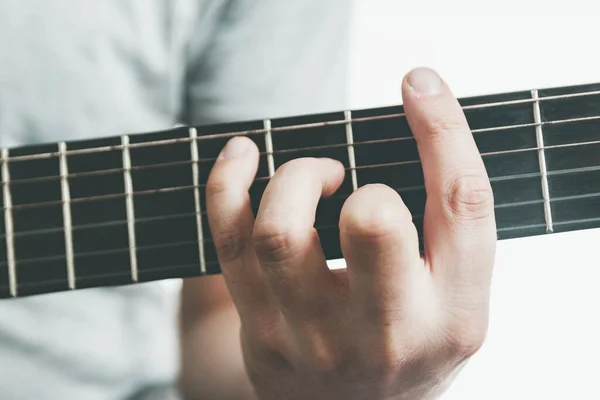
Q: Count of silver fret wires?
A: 7